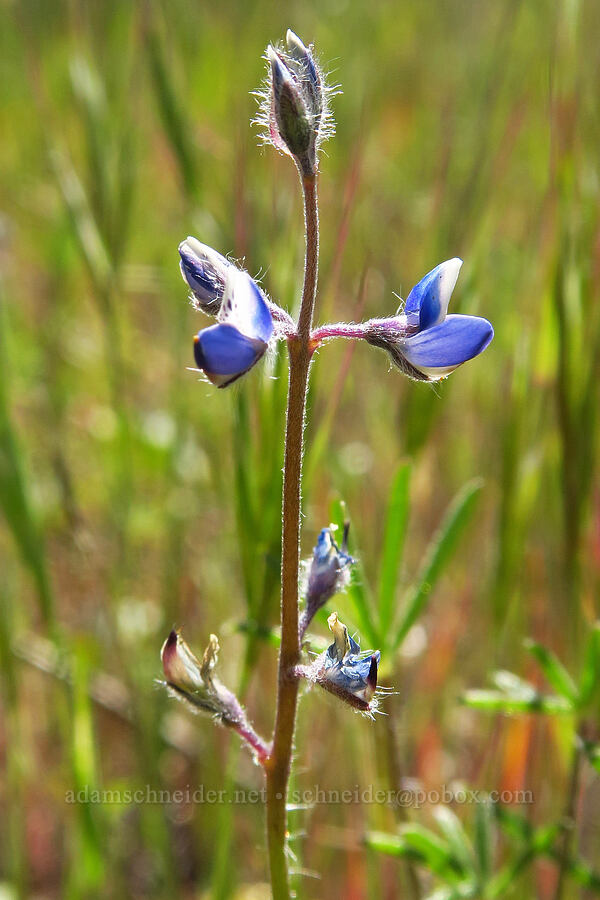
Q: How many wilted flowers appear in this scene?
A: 3